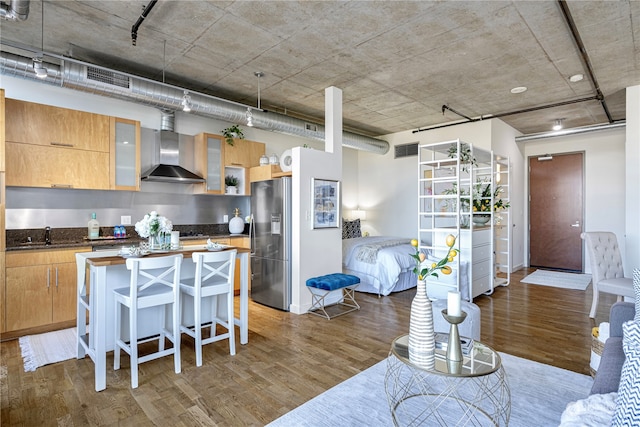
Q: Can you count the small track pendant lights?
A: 3